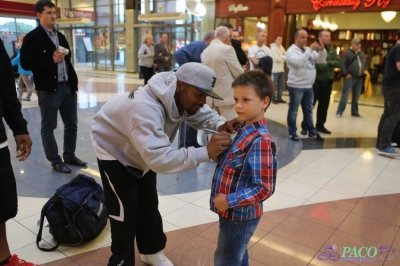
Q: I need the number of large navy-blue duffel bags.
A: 1